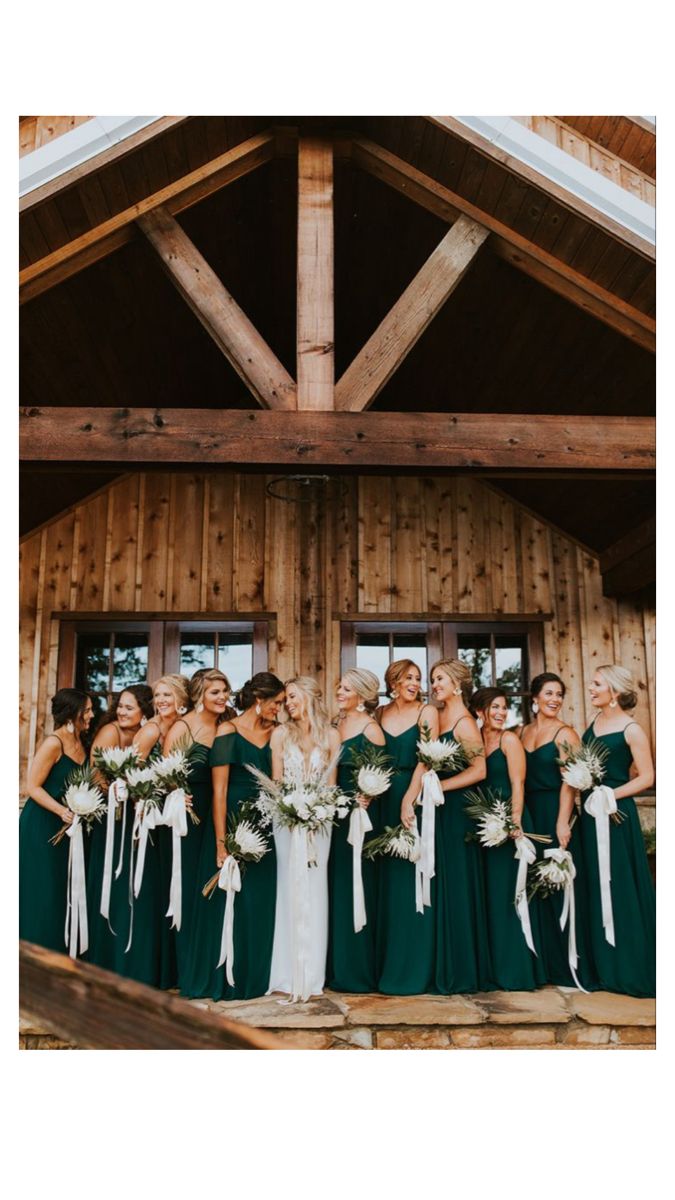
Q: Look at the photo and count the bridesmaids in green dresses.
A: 11